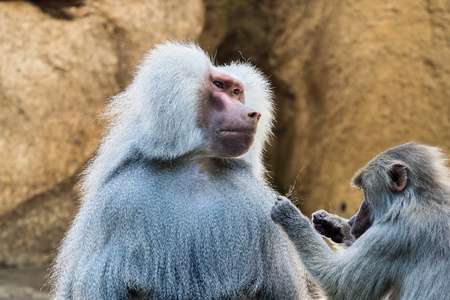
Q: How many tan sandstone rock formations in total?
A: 2